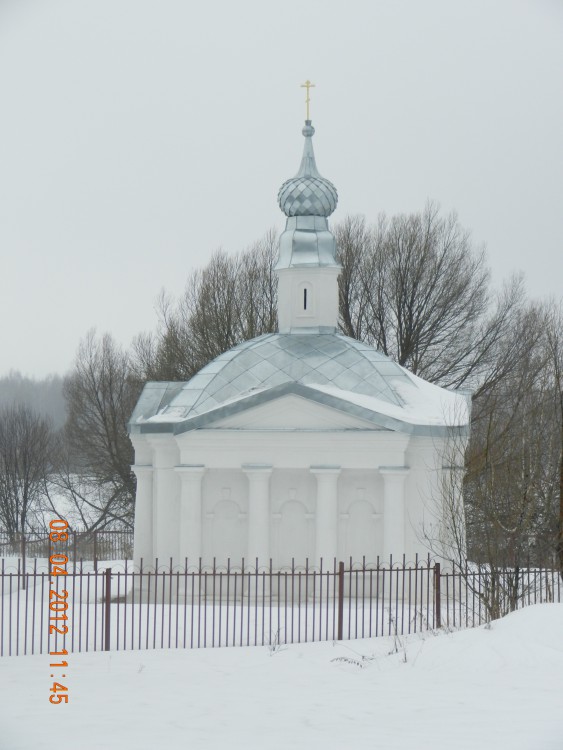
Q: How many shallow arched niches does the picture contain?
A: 3